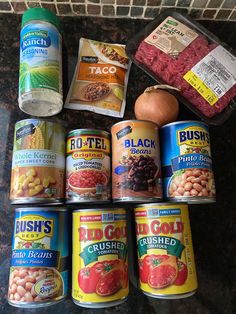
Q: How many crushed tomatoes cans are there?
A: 2